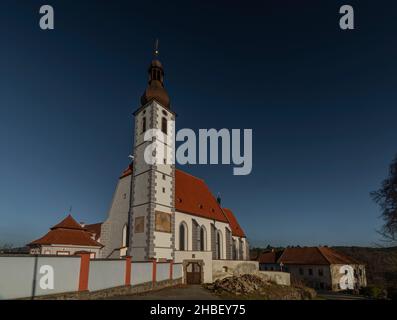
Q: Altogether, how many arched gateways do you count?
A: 1